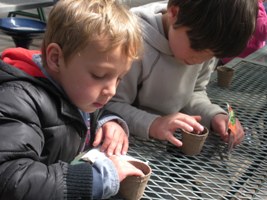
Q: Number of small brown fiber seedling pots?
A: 3